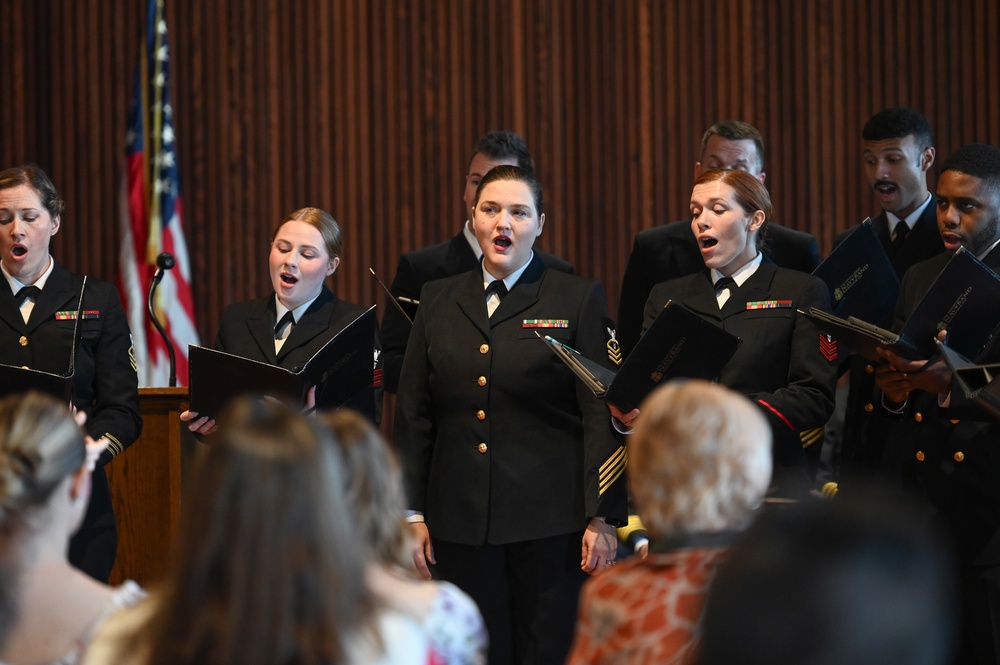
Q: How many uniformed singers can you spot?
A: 8